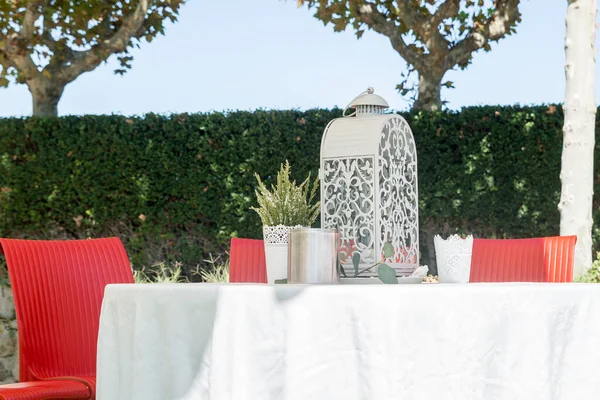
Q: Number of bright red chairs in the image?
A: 3